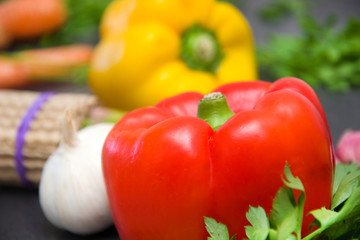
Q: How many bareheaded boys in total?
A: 0